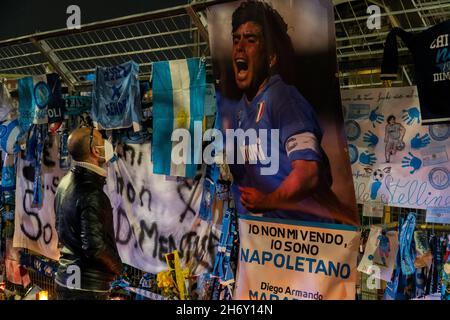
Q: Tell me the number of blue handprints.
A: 6